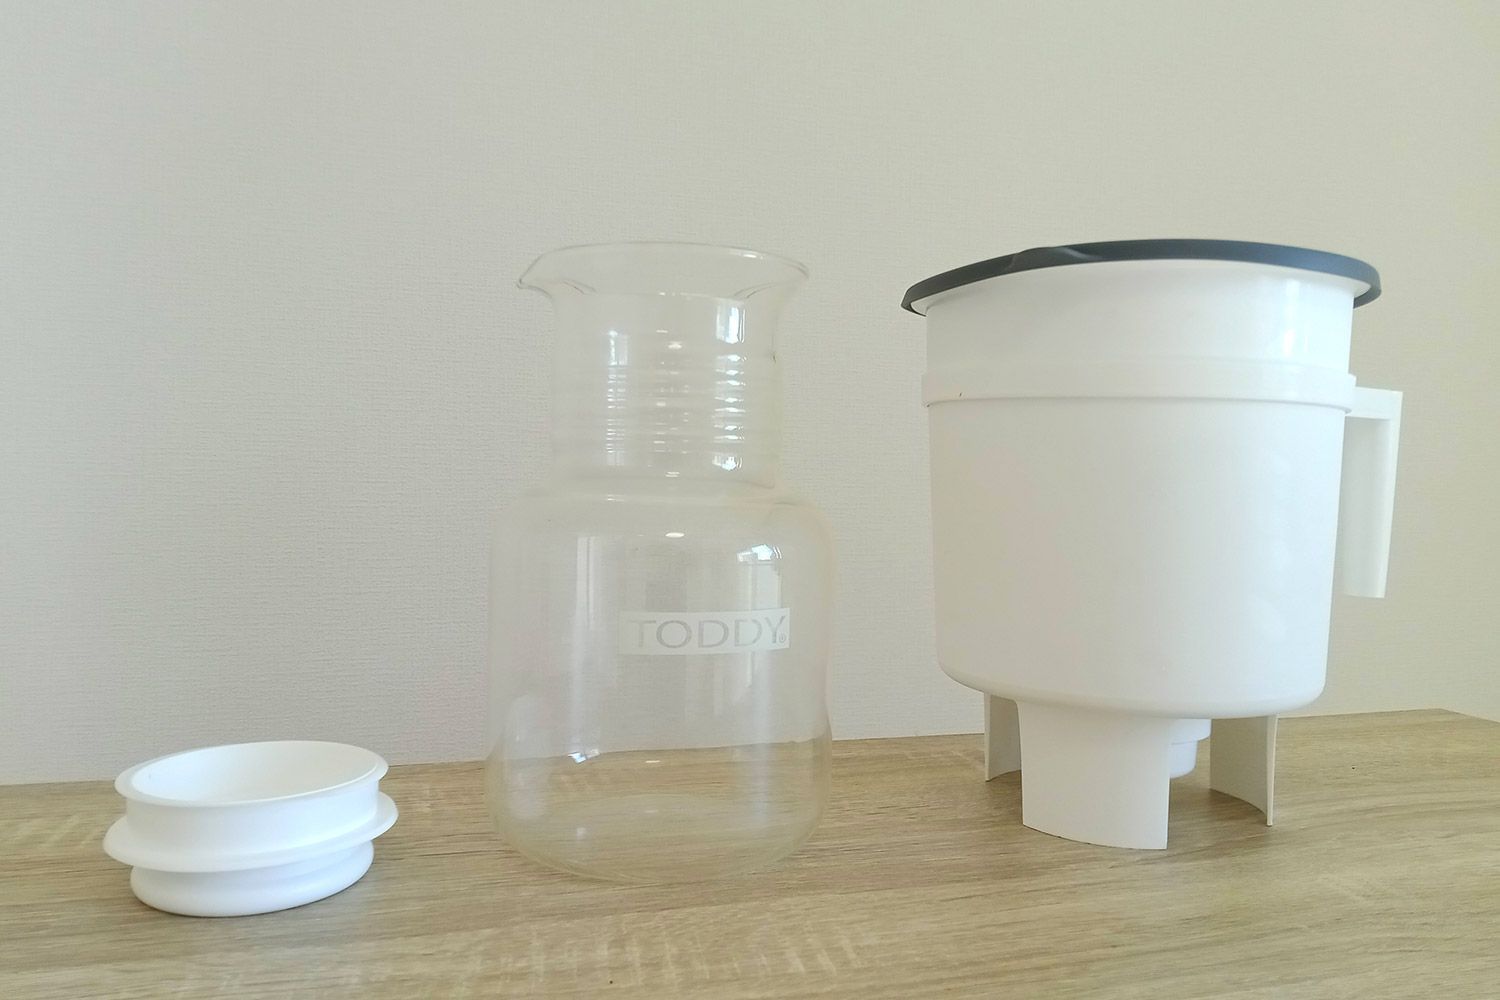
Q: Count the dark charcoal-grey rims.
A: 1